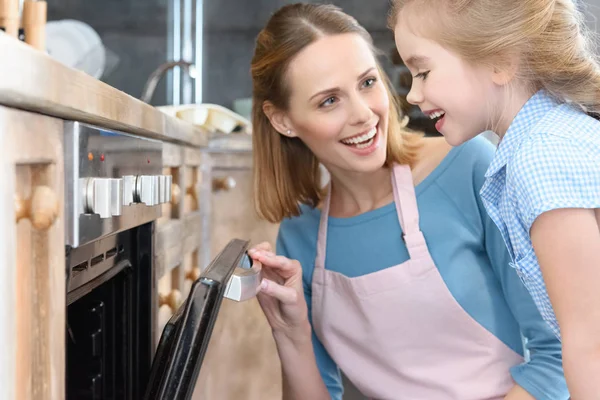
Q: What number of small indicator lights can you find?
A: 3